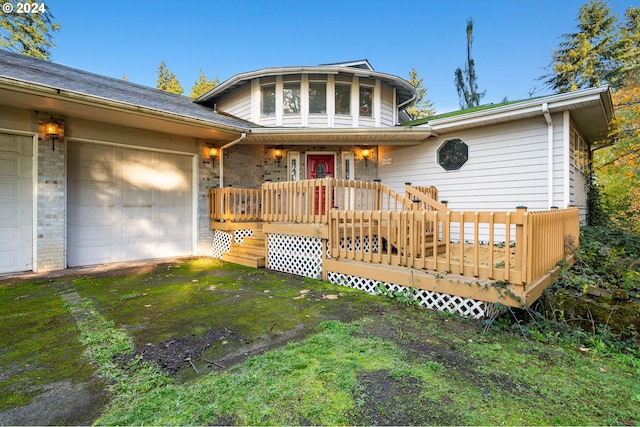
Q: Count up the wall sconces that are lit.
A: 4